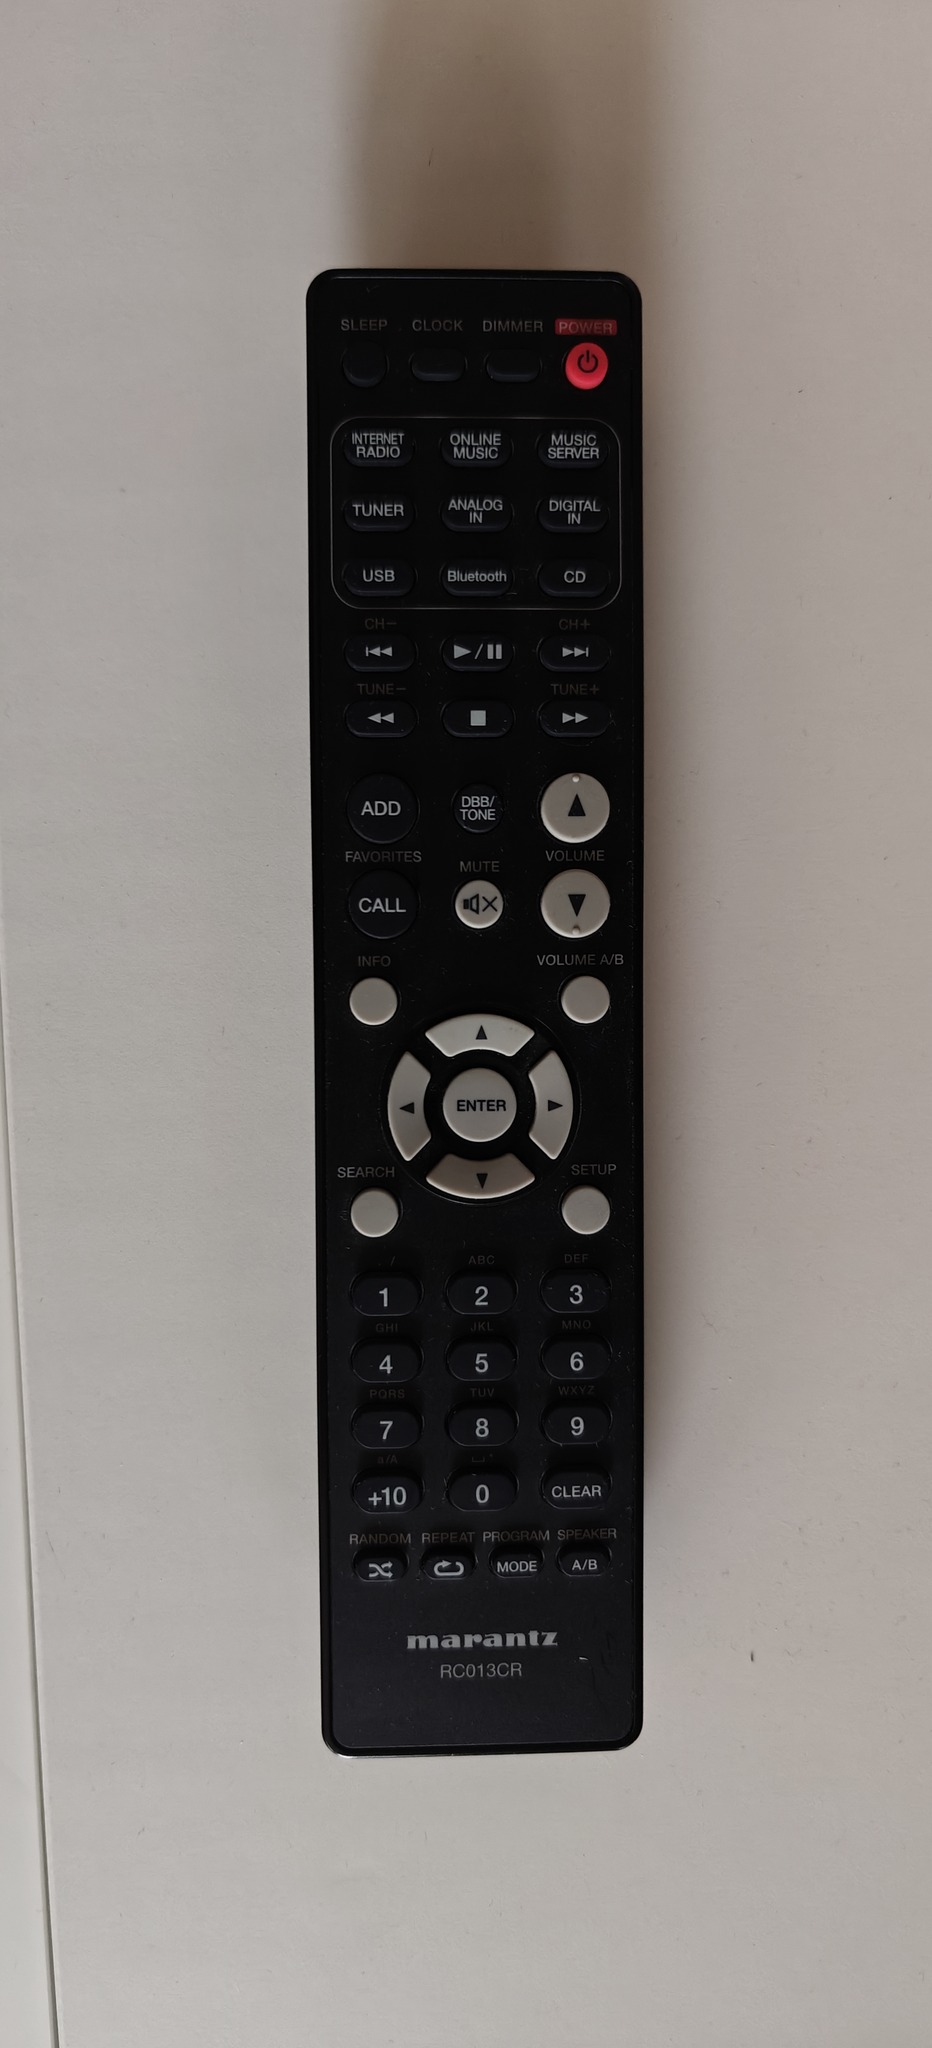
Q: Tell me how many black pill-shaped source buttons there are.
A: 9